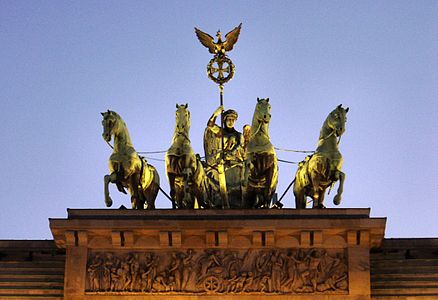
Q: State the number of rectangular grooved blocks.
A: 7